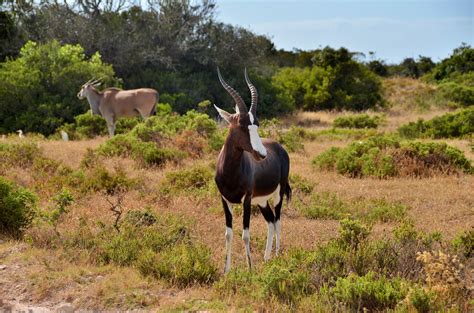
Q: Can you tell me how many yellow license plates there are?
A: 0